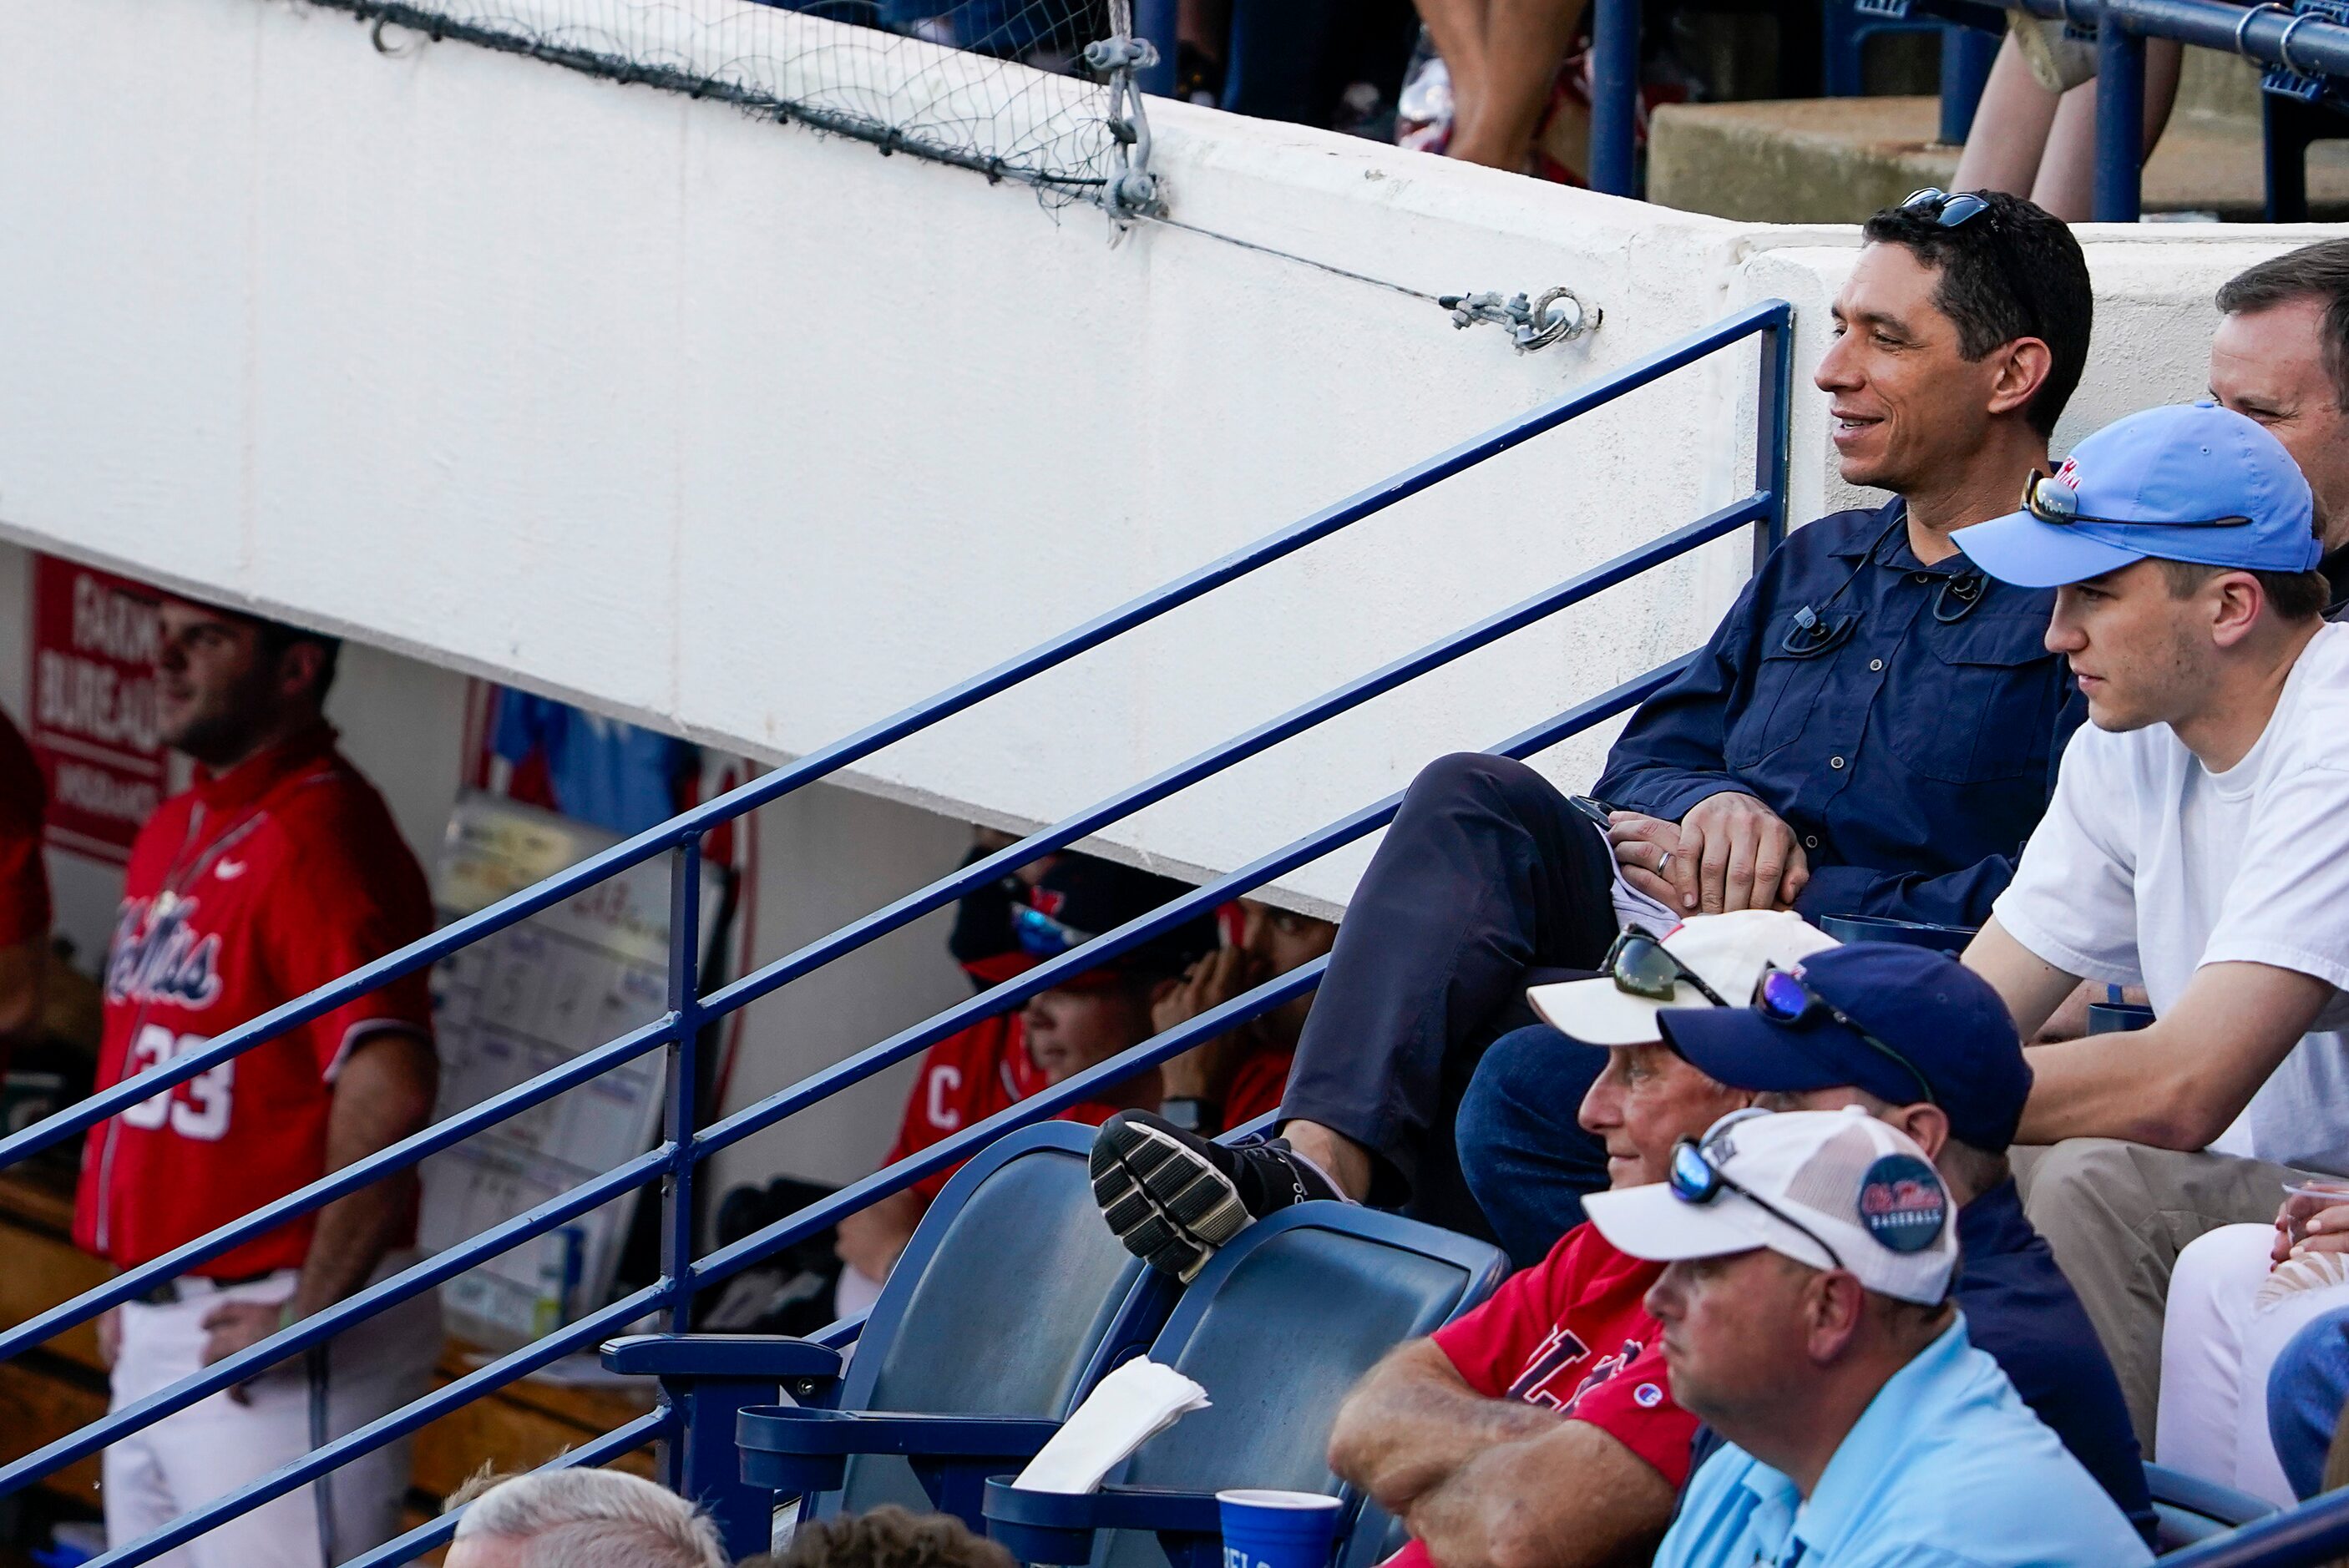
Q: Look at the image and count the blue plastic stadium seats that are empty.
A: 2